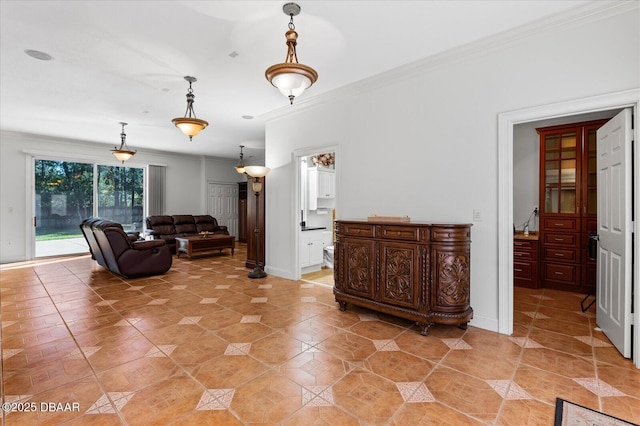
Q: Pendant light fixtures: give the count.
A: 4